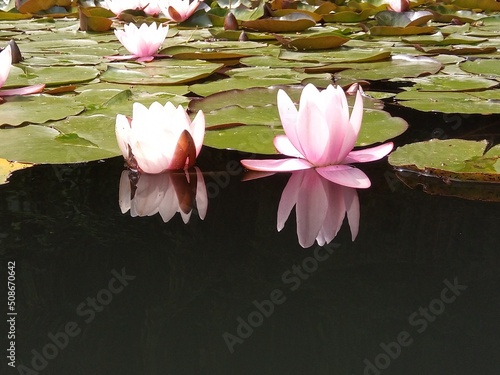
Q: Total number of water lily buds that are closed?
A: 3